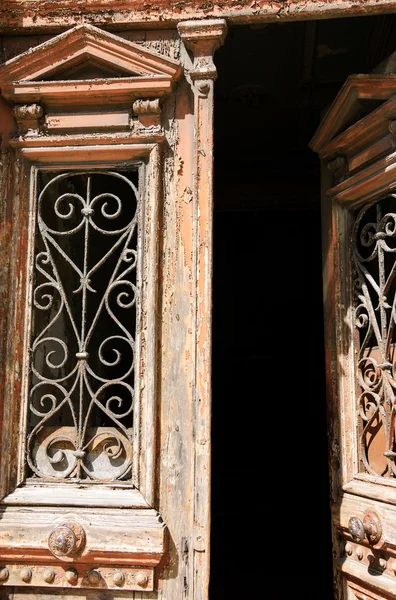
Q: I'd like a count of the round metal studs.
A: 12